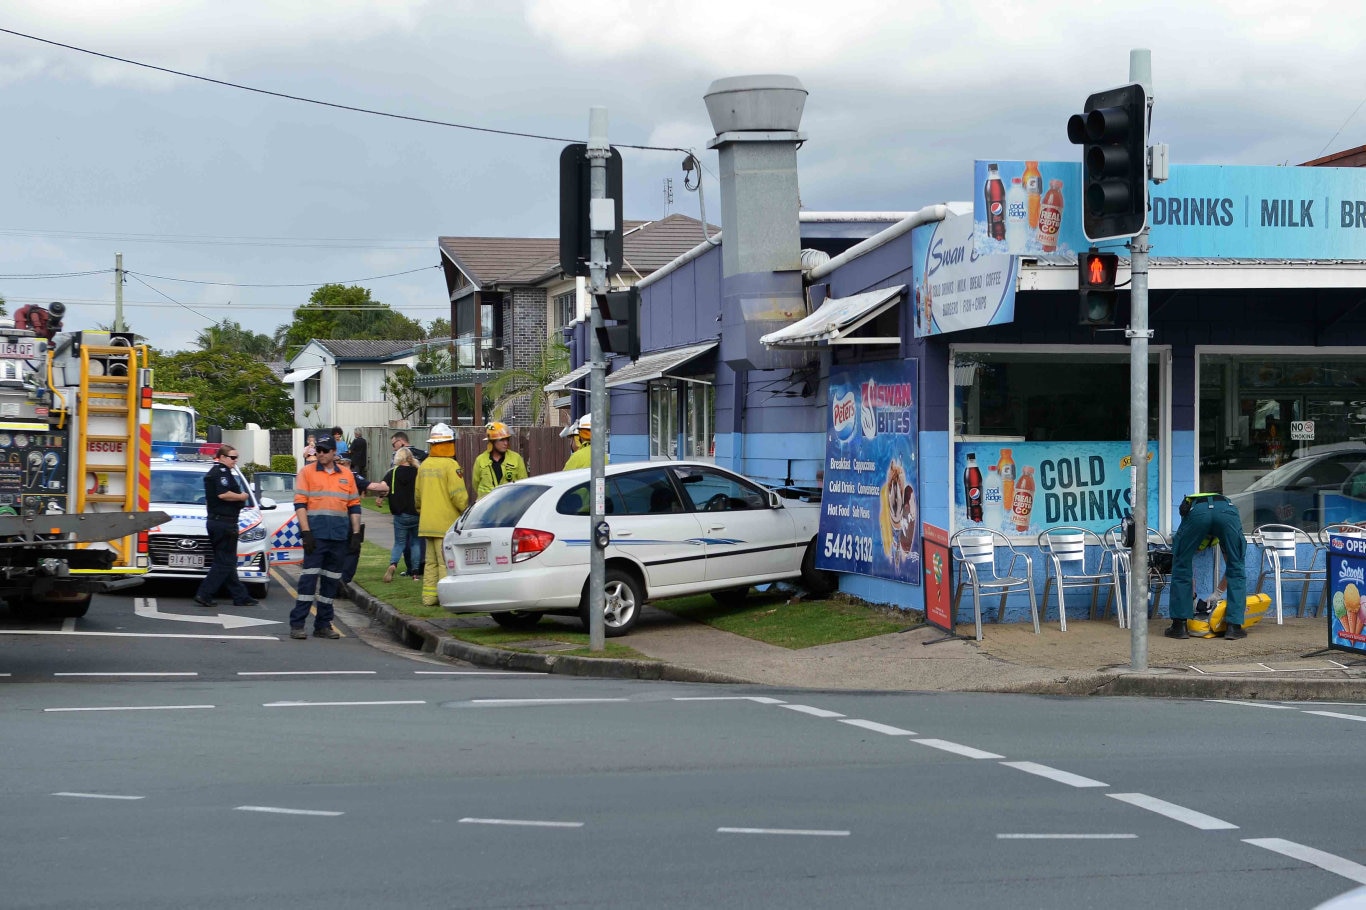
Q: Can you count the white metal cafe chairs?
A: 5